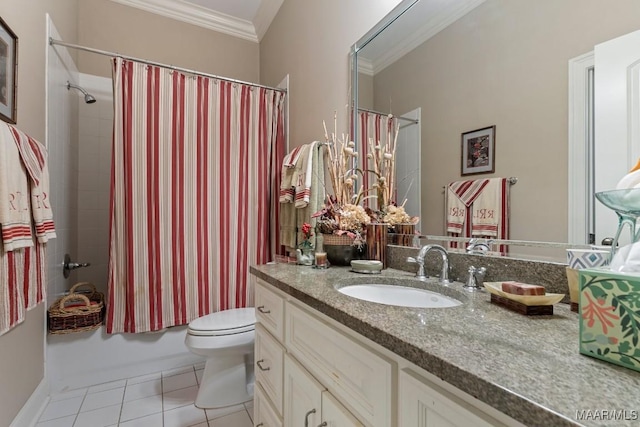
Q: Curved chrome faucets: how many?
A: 1